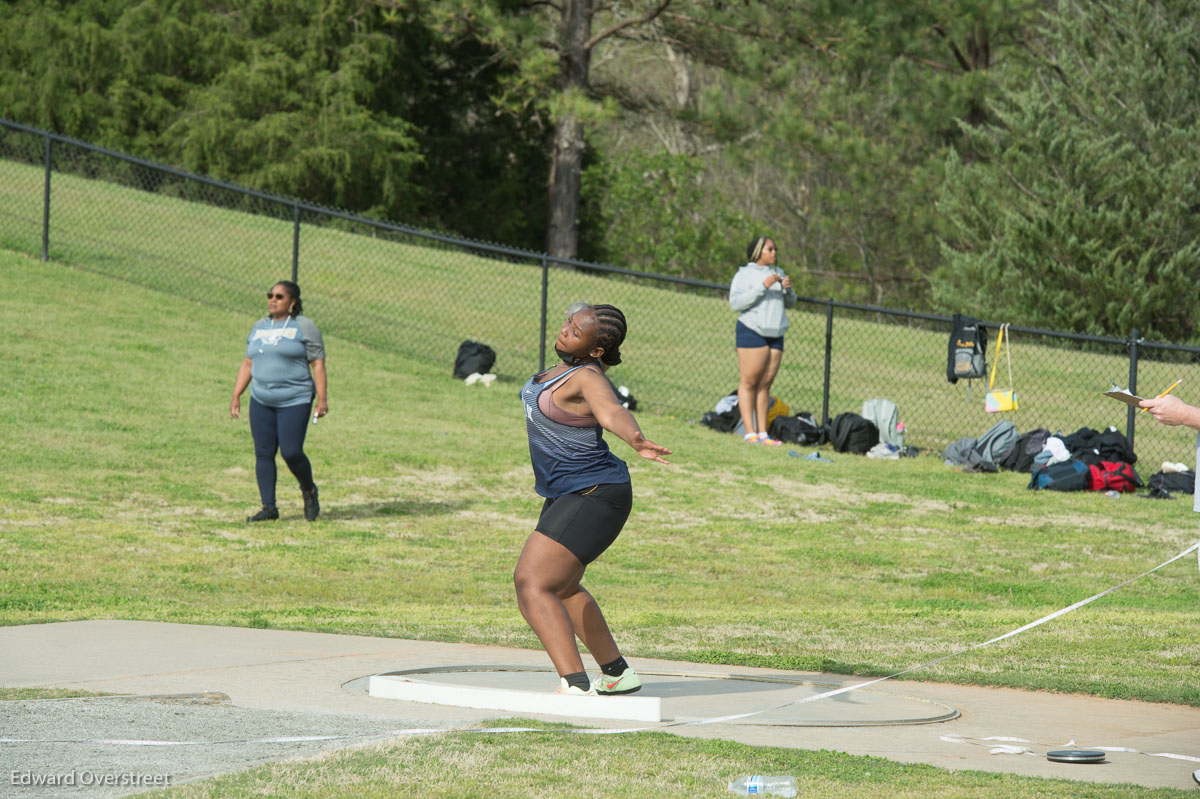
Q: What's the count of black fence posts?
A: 5